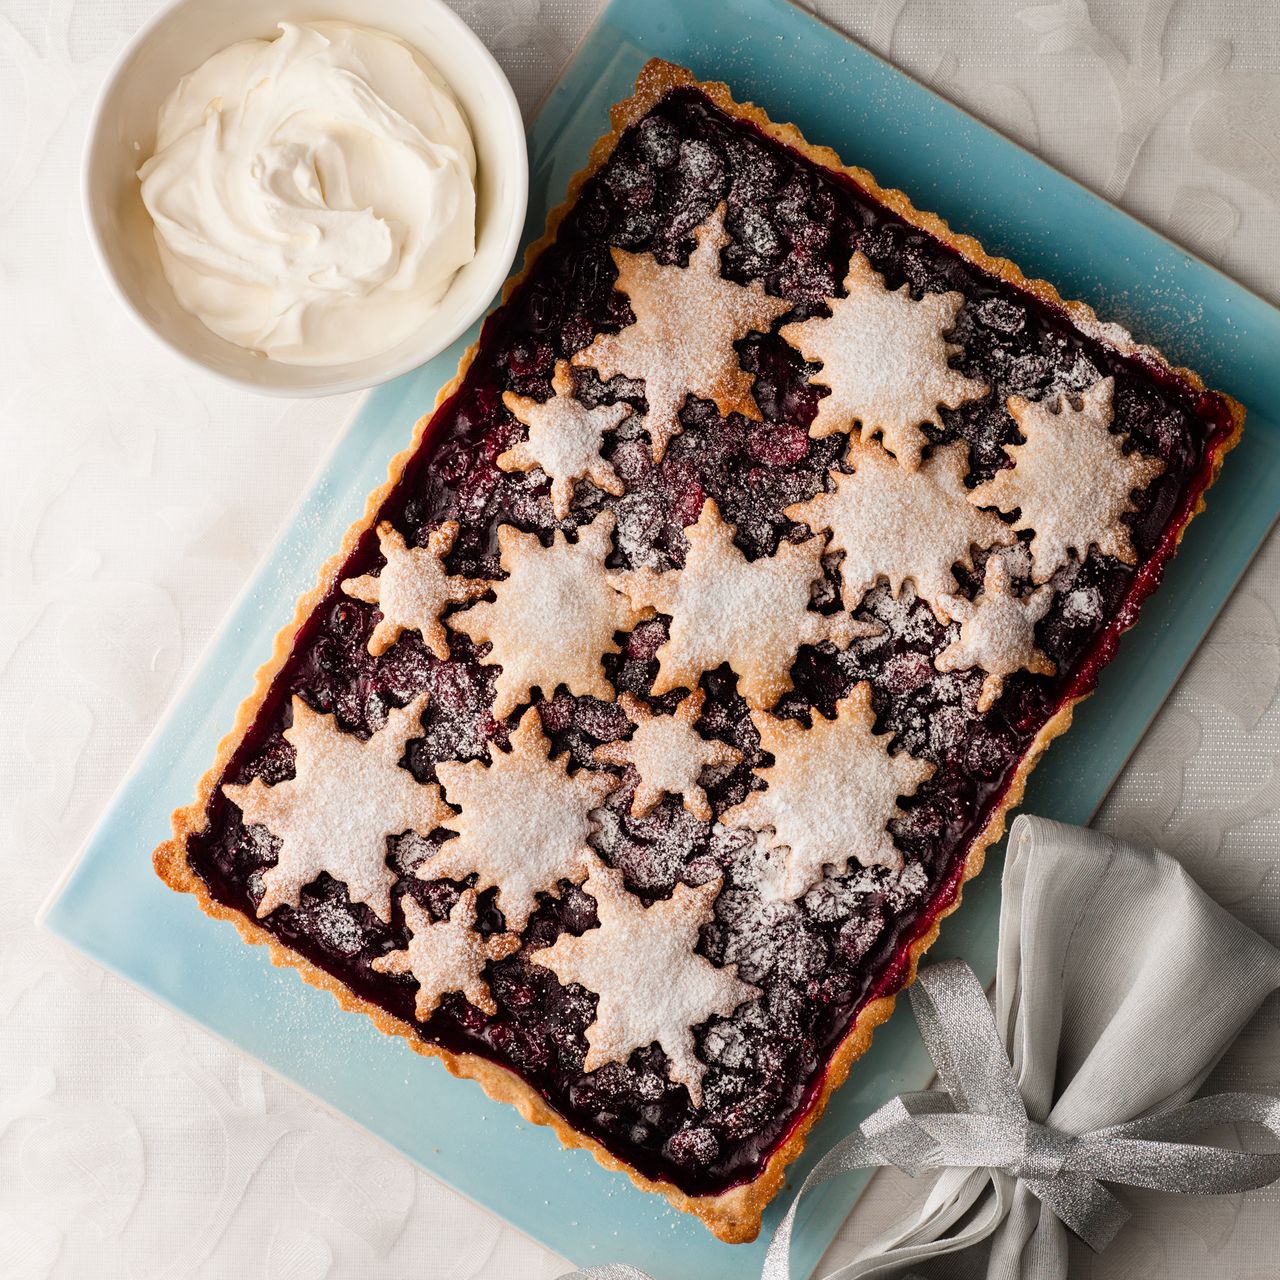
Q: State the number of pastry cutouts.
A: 15